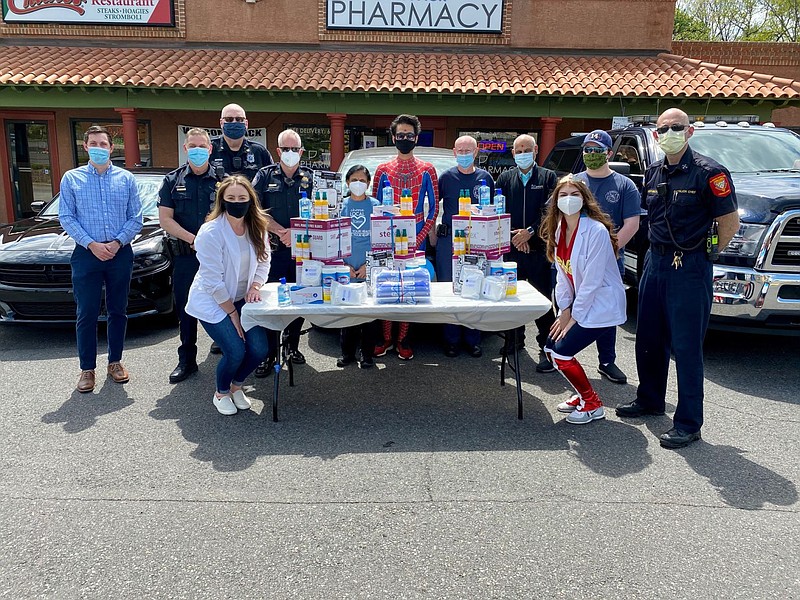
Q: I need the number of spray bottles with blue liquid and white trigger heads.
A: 0